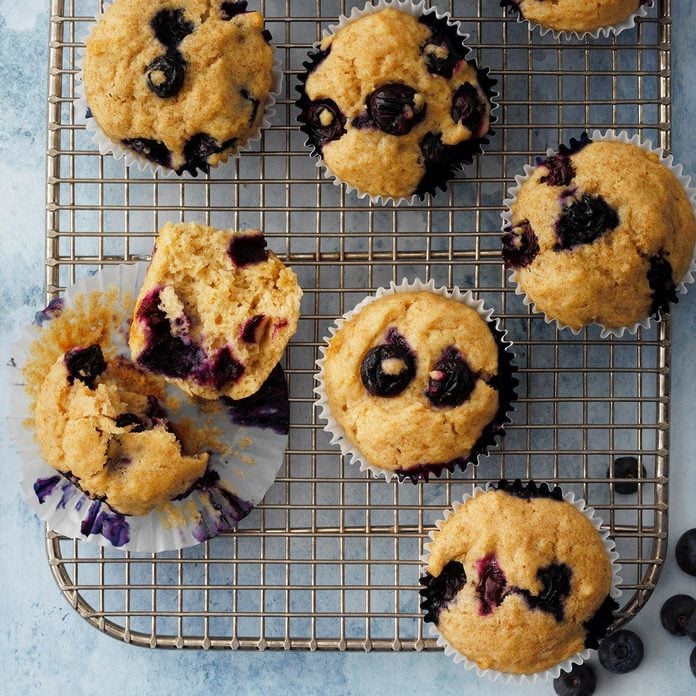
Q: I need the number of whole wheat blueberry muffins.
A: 7